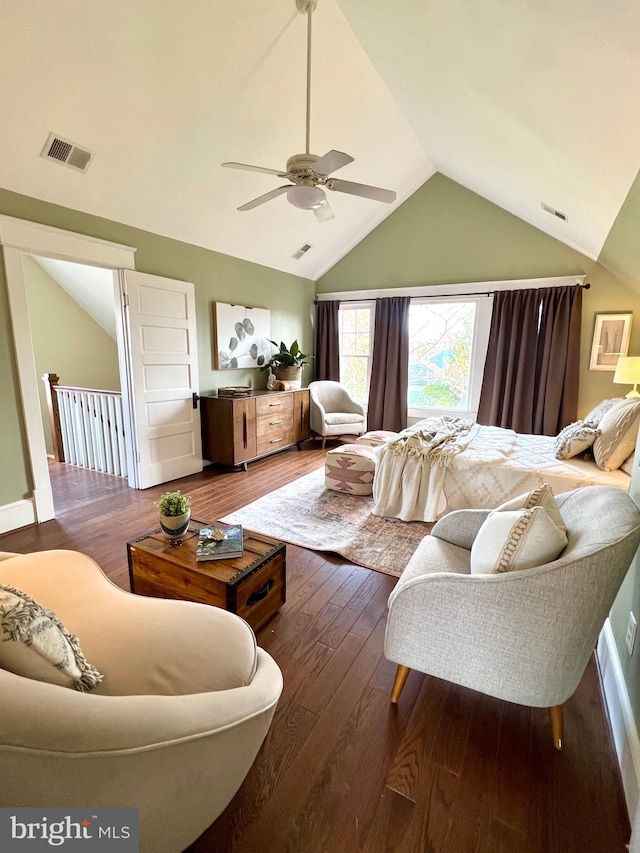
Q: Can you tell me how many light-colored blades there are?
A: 5